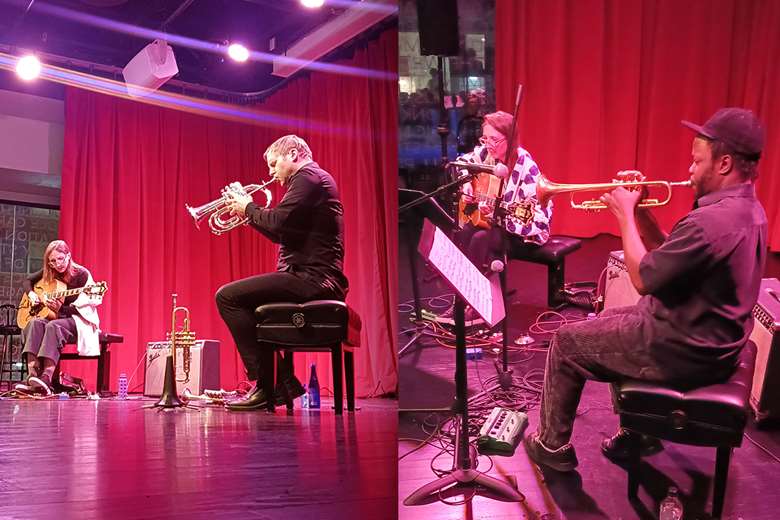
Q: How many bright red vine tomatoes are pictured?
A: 0